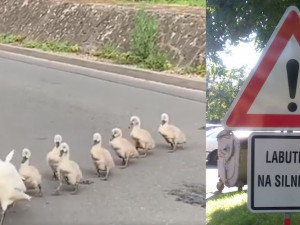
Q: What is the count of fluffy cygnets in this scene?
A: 7